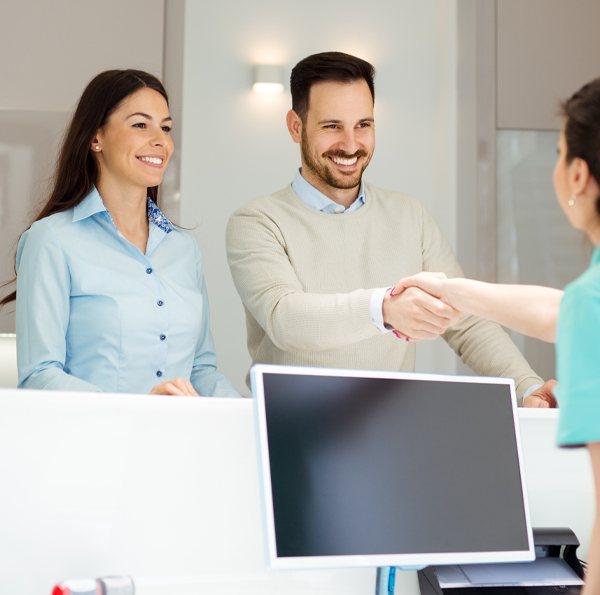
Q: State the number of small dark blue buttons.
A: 4